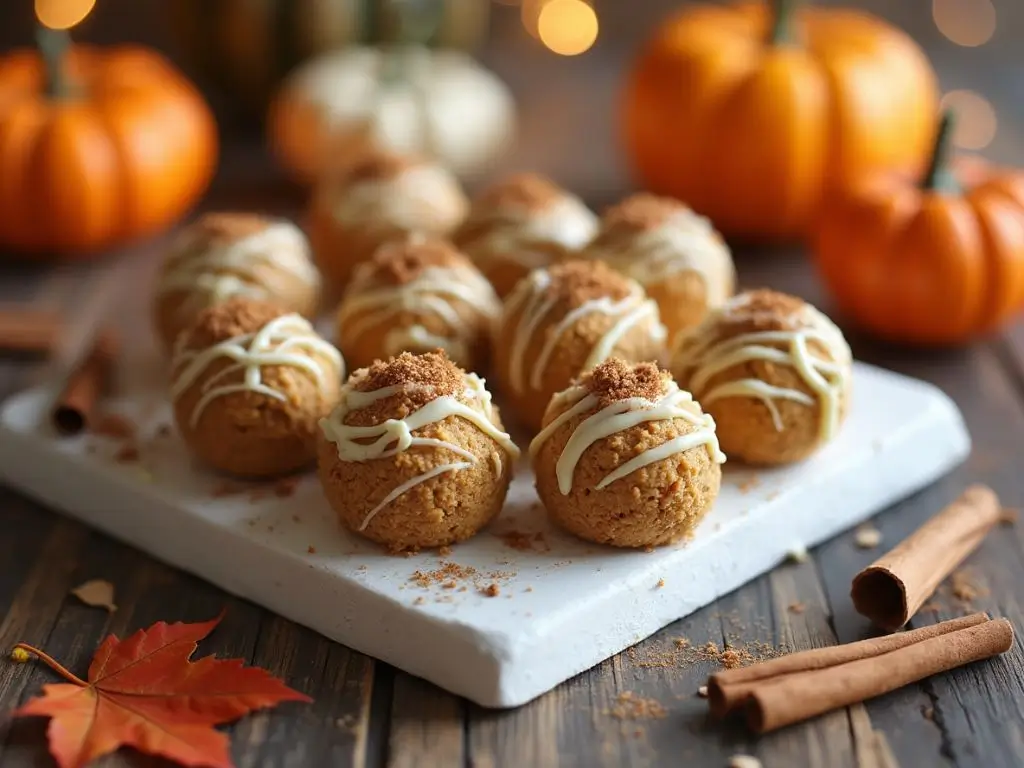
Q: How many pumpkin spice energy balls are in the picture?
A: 10